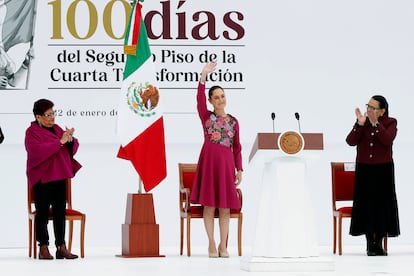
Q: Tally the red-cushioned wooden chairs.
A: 3